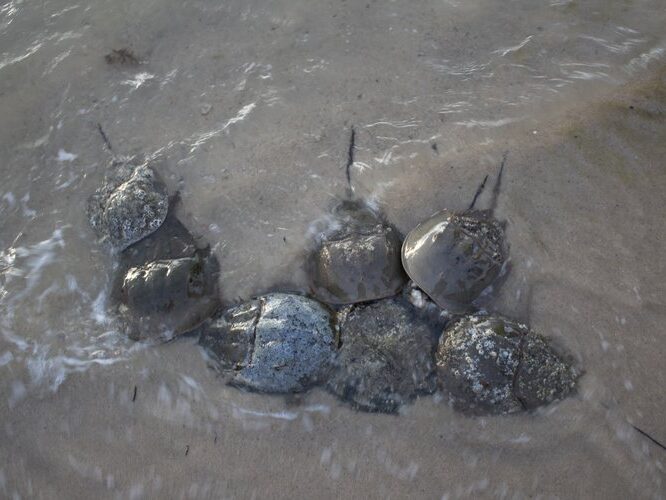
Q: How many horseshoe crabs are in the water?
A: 7